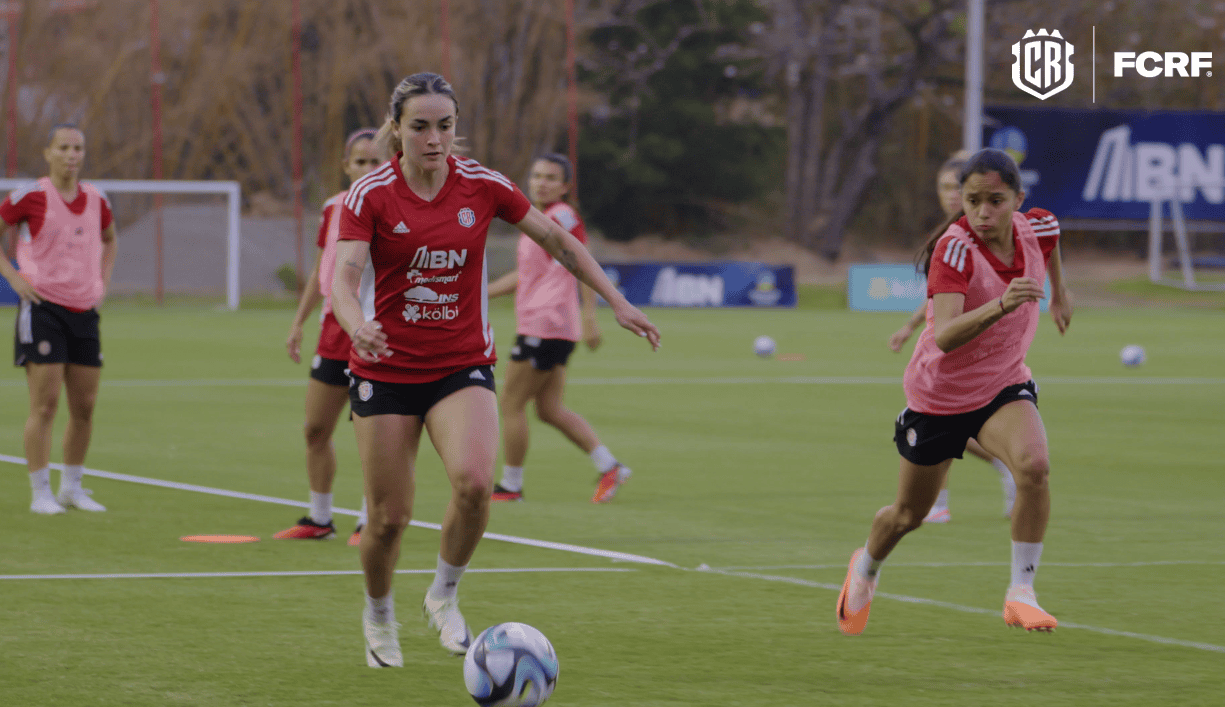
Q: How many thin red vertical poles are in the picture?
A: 5